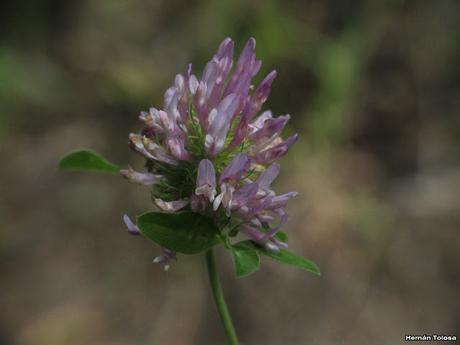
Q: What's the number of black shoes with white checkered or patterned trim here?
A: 0